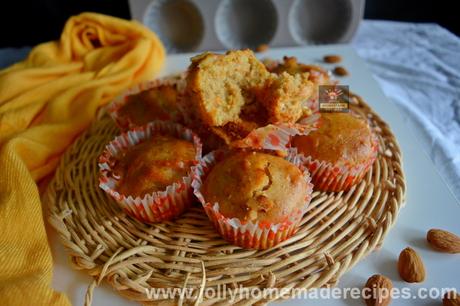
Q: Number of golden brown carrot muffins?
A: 6